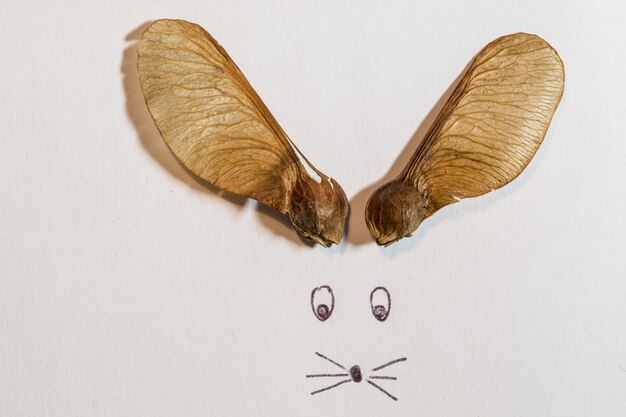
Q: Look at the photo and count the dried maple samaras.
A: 2